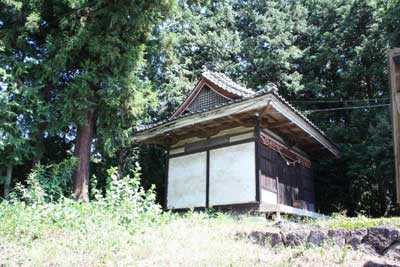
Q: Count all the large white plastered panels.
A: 2